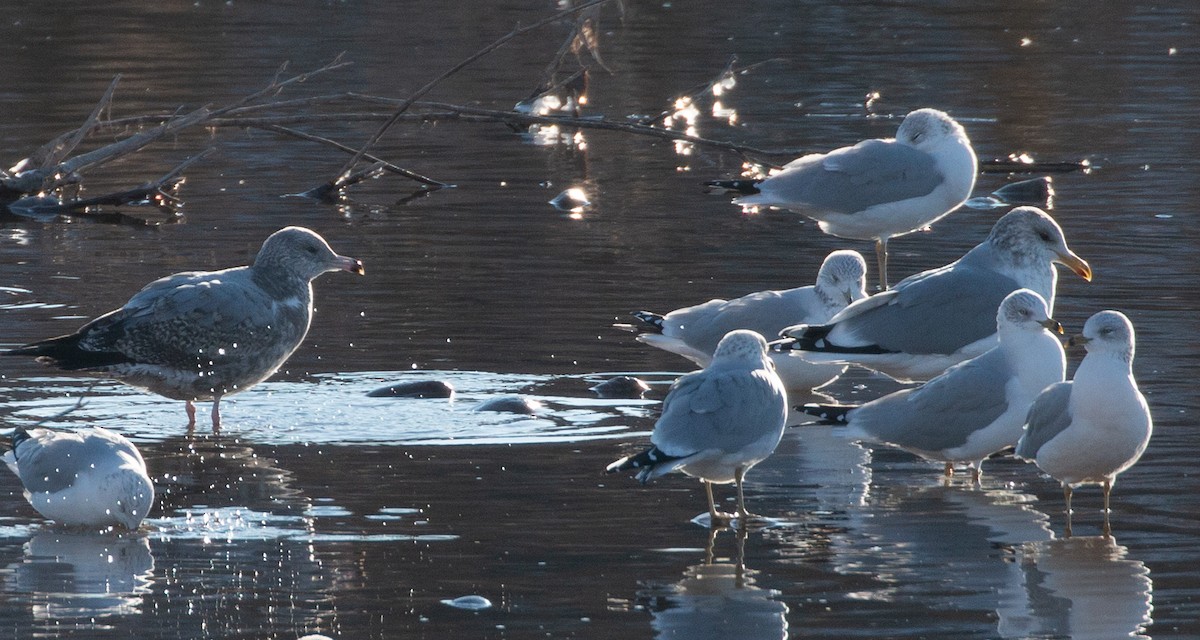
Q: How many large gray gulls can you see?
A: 1